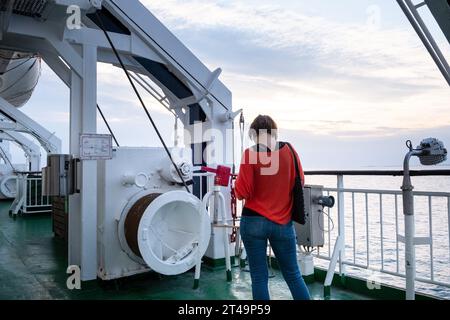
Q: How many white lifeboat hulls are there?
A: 1